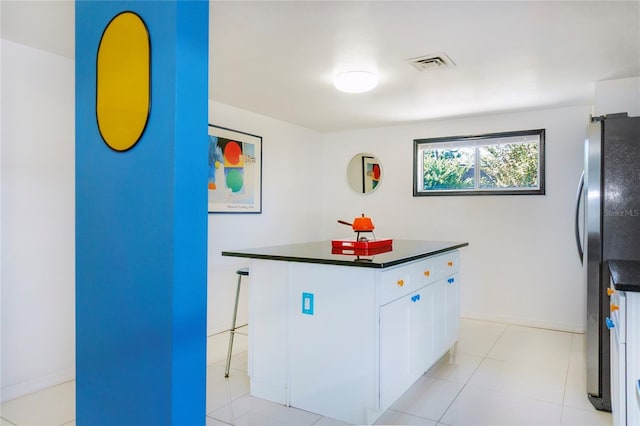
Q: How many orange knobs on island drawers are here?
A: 3